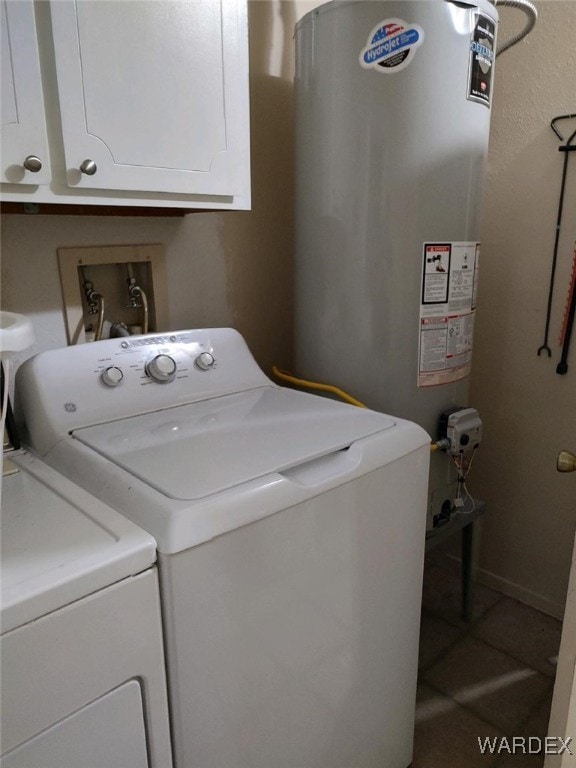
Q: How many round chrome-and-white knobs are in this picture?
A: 3